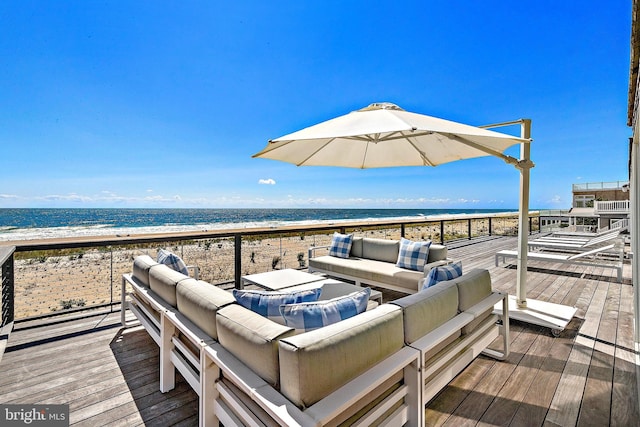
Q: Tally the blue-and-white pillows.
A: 6